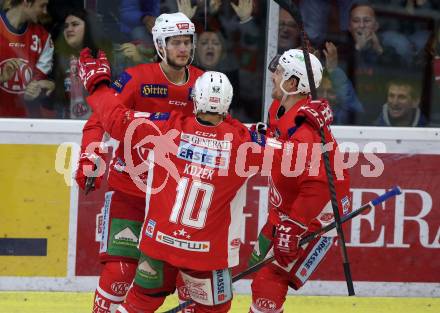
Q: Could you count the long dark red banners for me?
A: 1